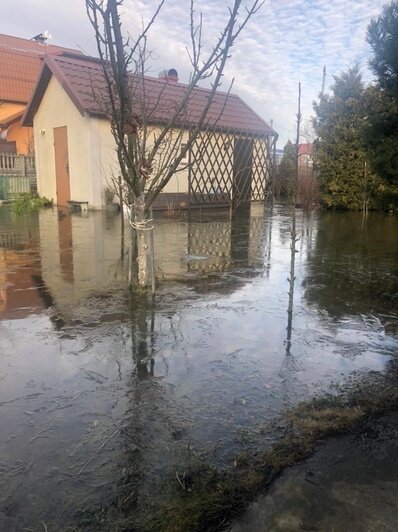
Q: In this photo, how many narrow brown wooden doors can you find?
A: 1